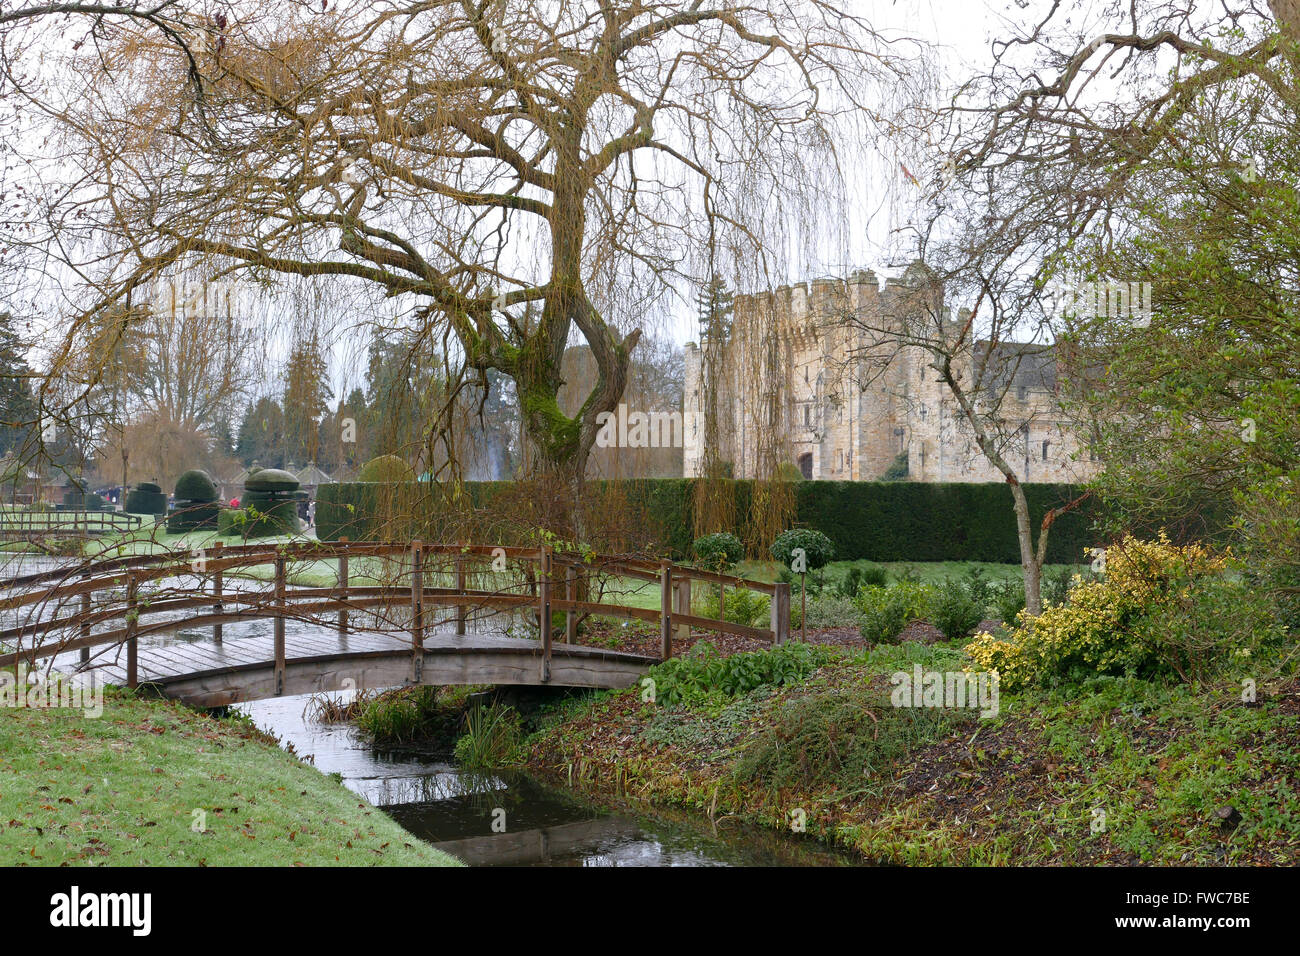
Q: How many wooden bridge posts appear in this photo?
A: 12